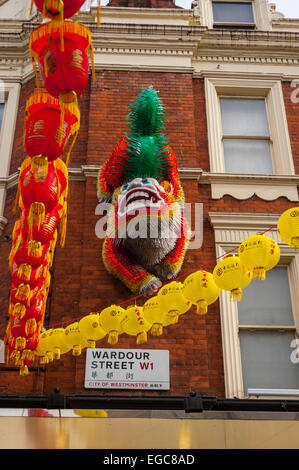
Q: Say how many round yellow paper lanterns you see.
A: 13